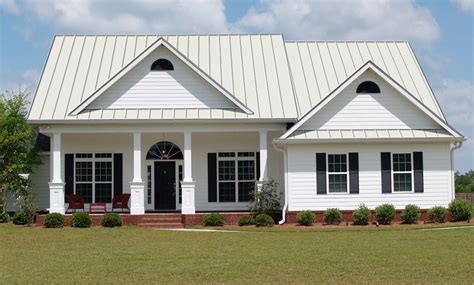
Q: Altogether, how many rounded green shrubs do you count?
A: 14